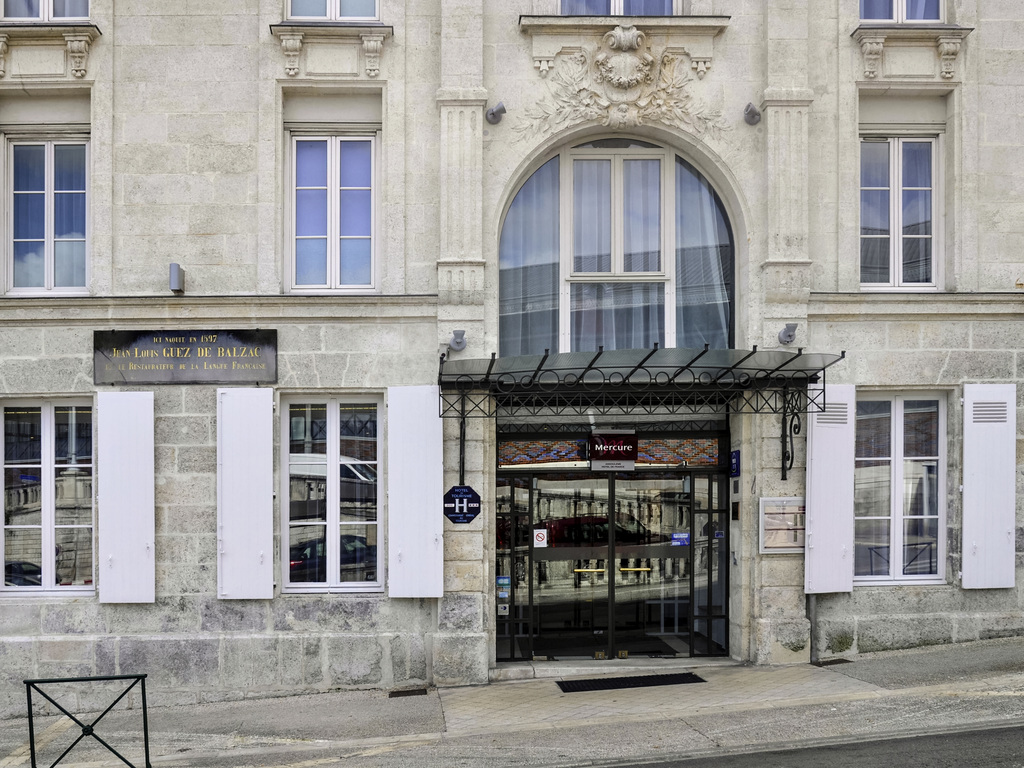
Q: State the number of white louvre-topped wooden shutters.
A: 2